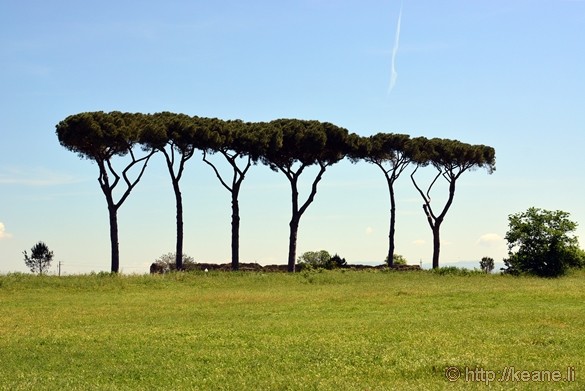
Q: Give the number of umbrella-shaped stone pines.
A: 6